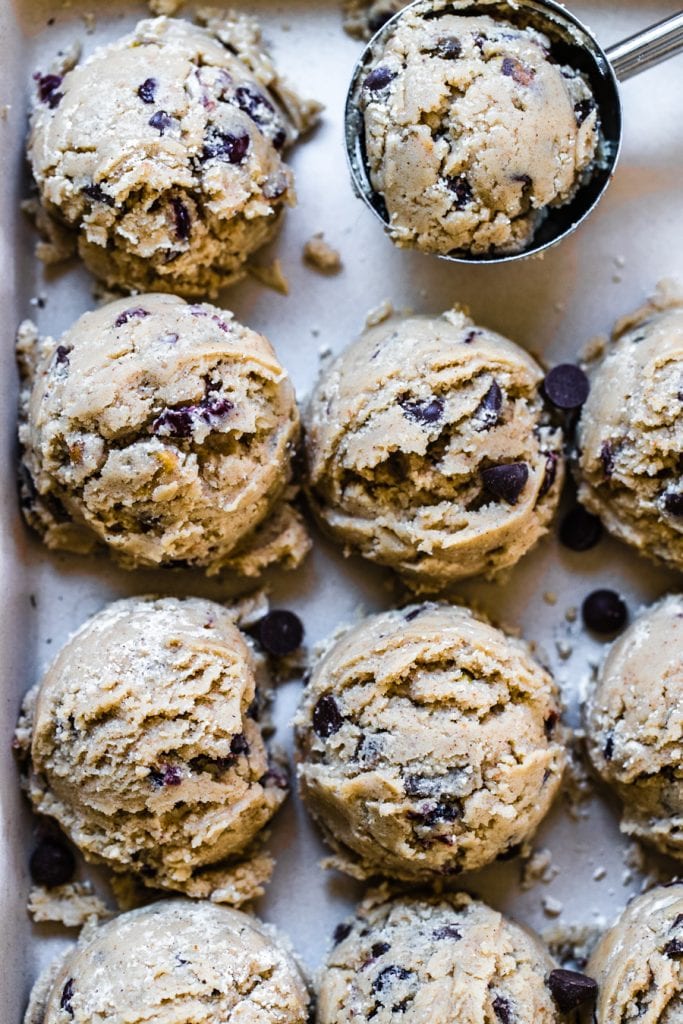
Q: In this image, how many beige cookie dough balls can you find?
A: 11